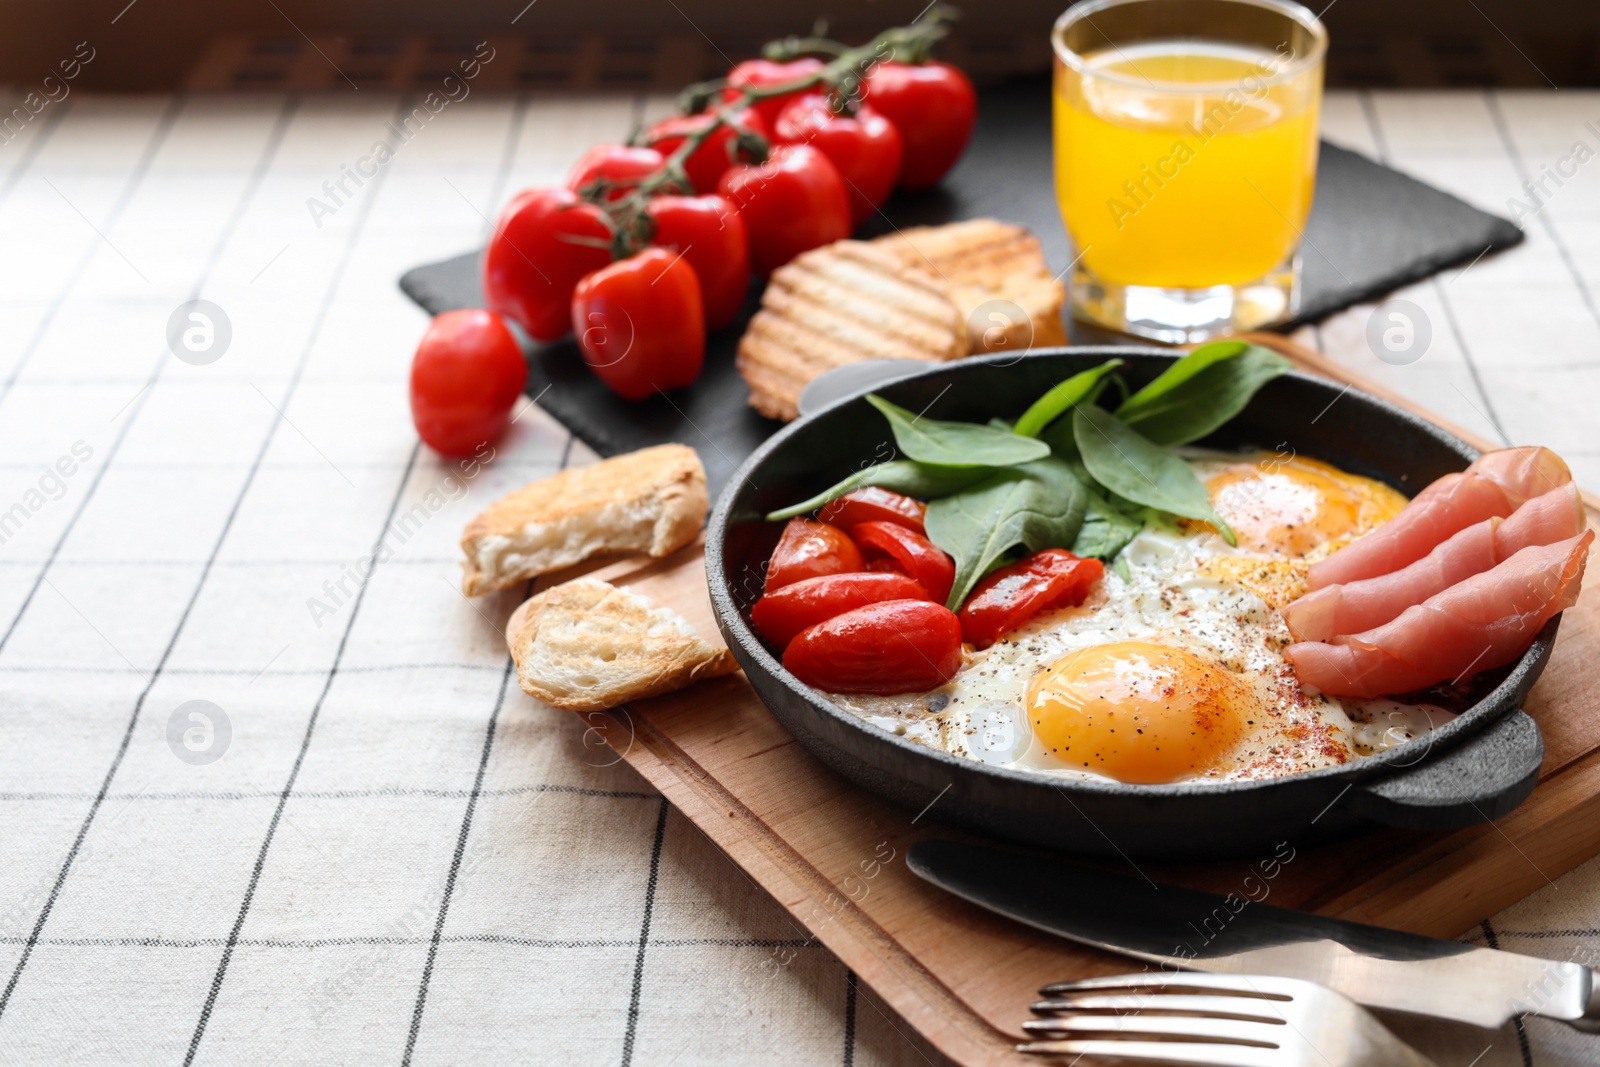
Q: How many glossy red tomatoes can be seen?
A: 10